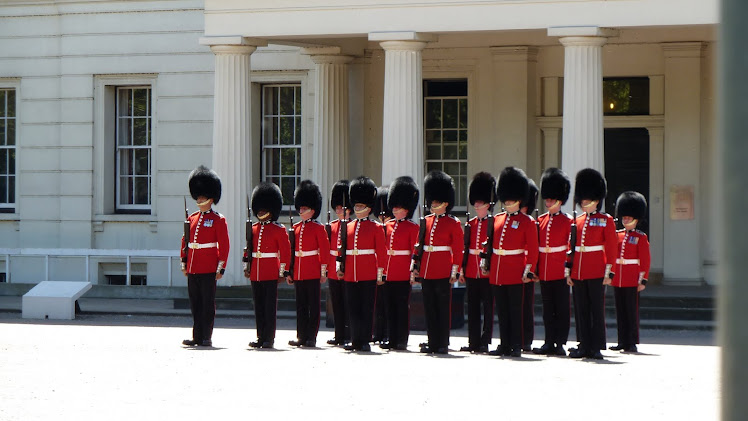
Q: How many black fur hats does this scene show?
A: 14